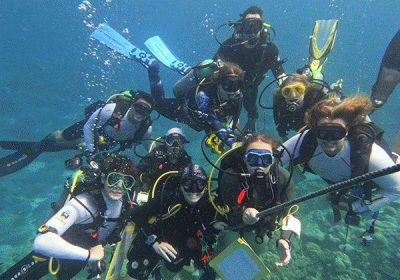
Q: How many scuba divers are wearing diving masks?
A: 9